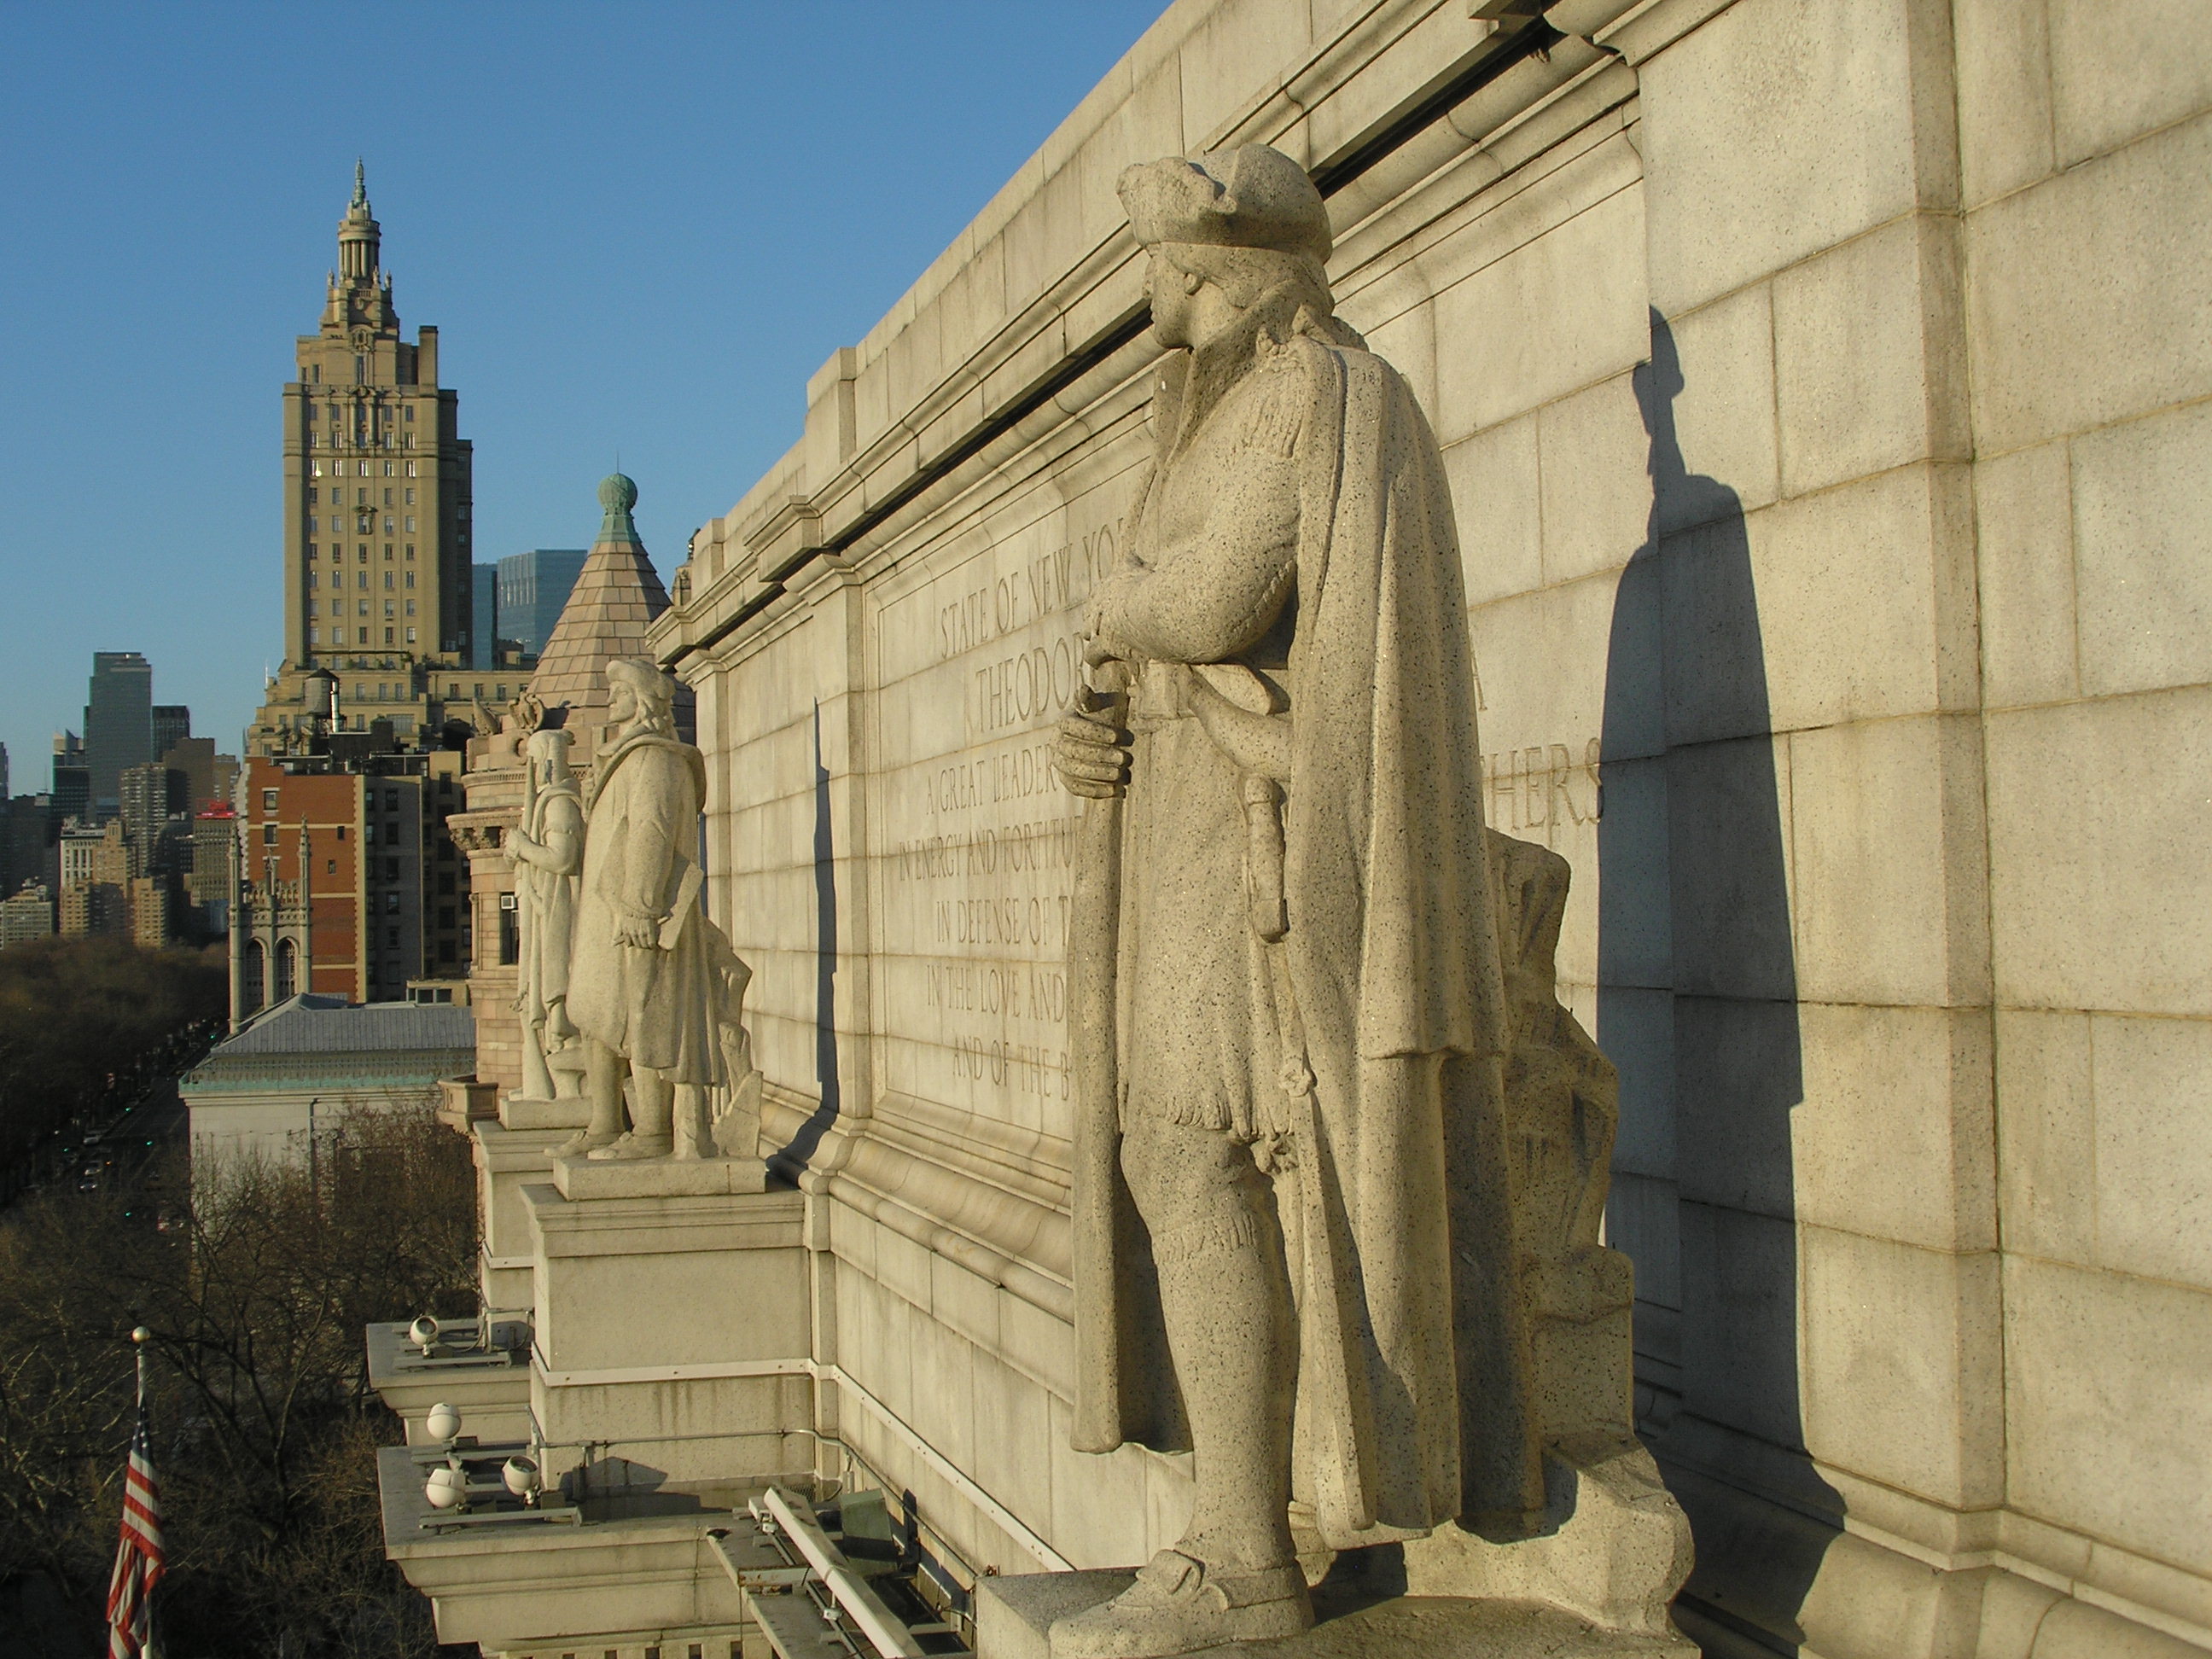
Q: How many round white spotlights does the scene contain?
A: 4